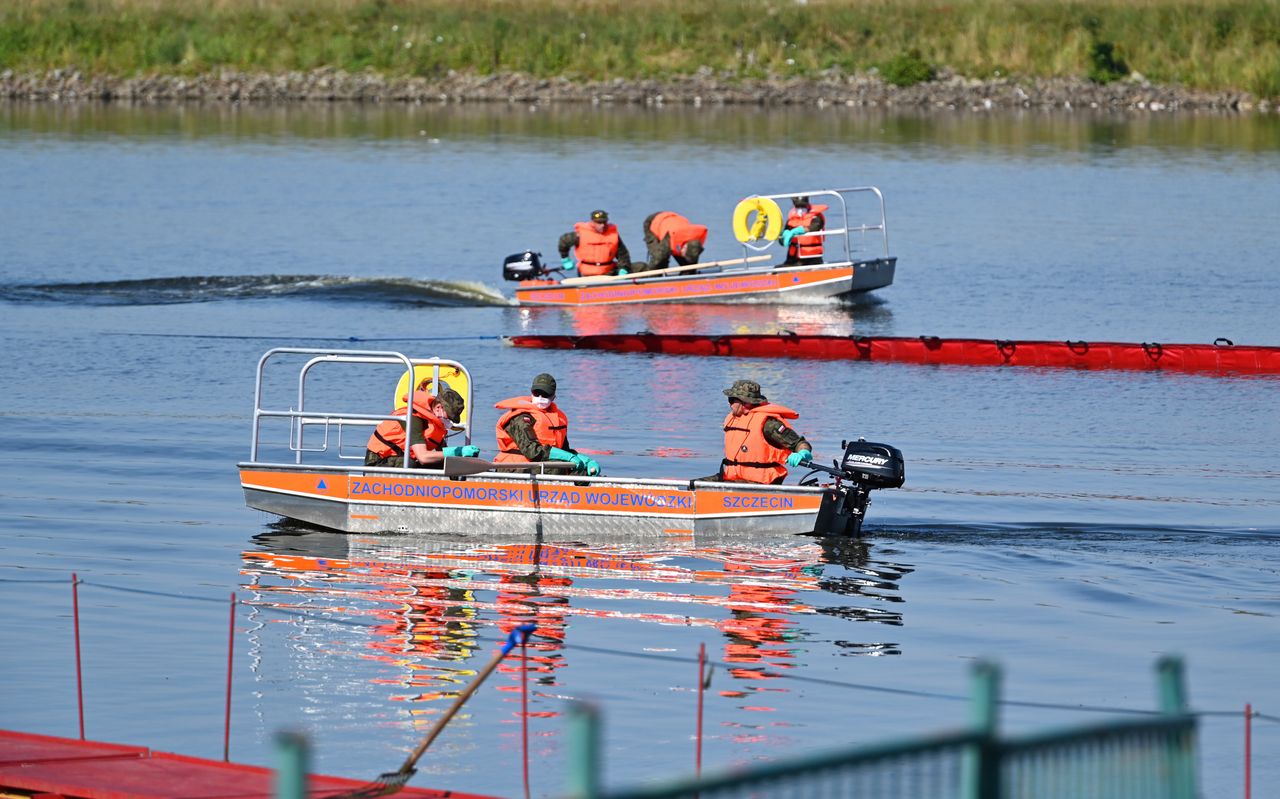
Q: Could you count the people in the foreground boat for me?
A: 3